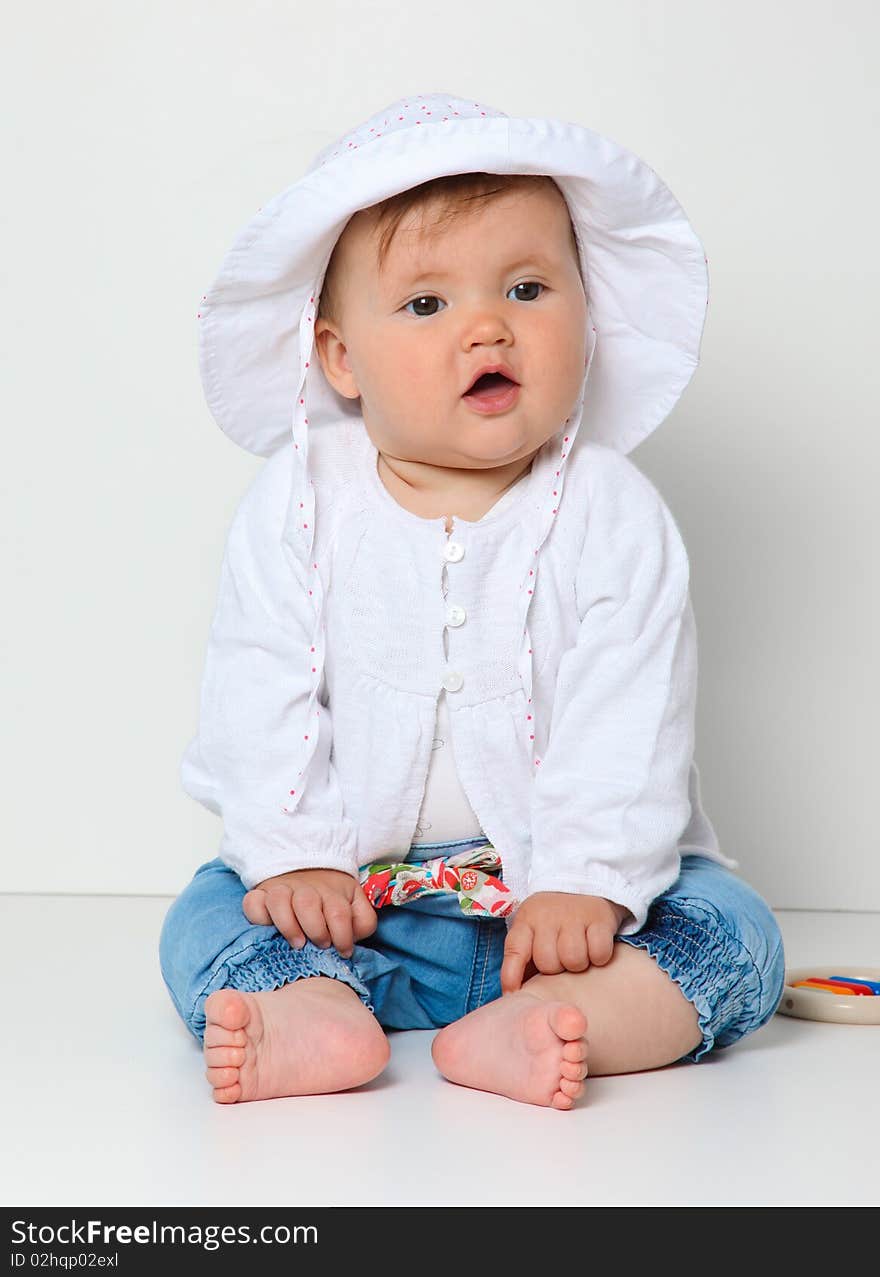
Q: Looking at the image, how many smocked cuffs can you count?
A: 2